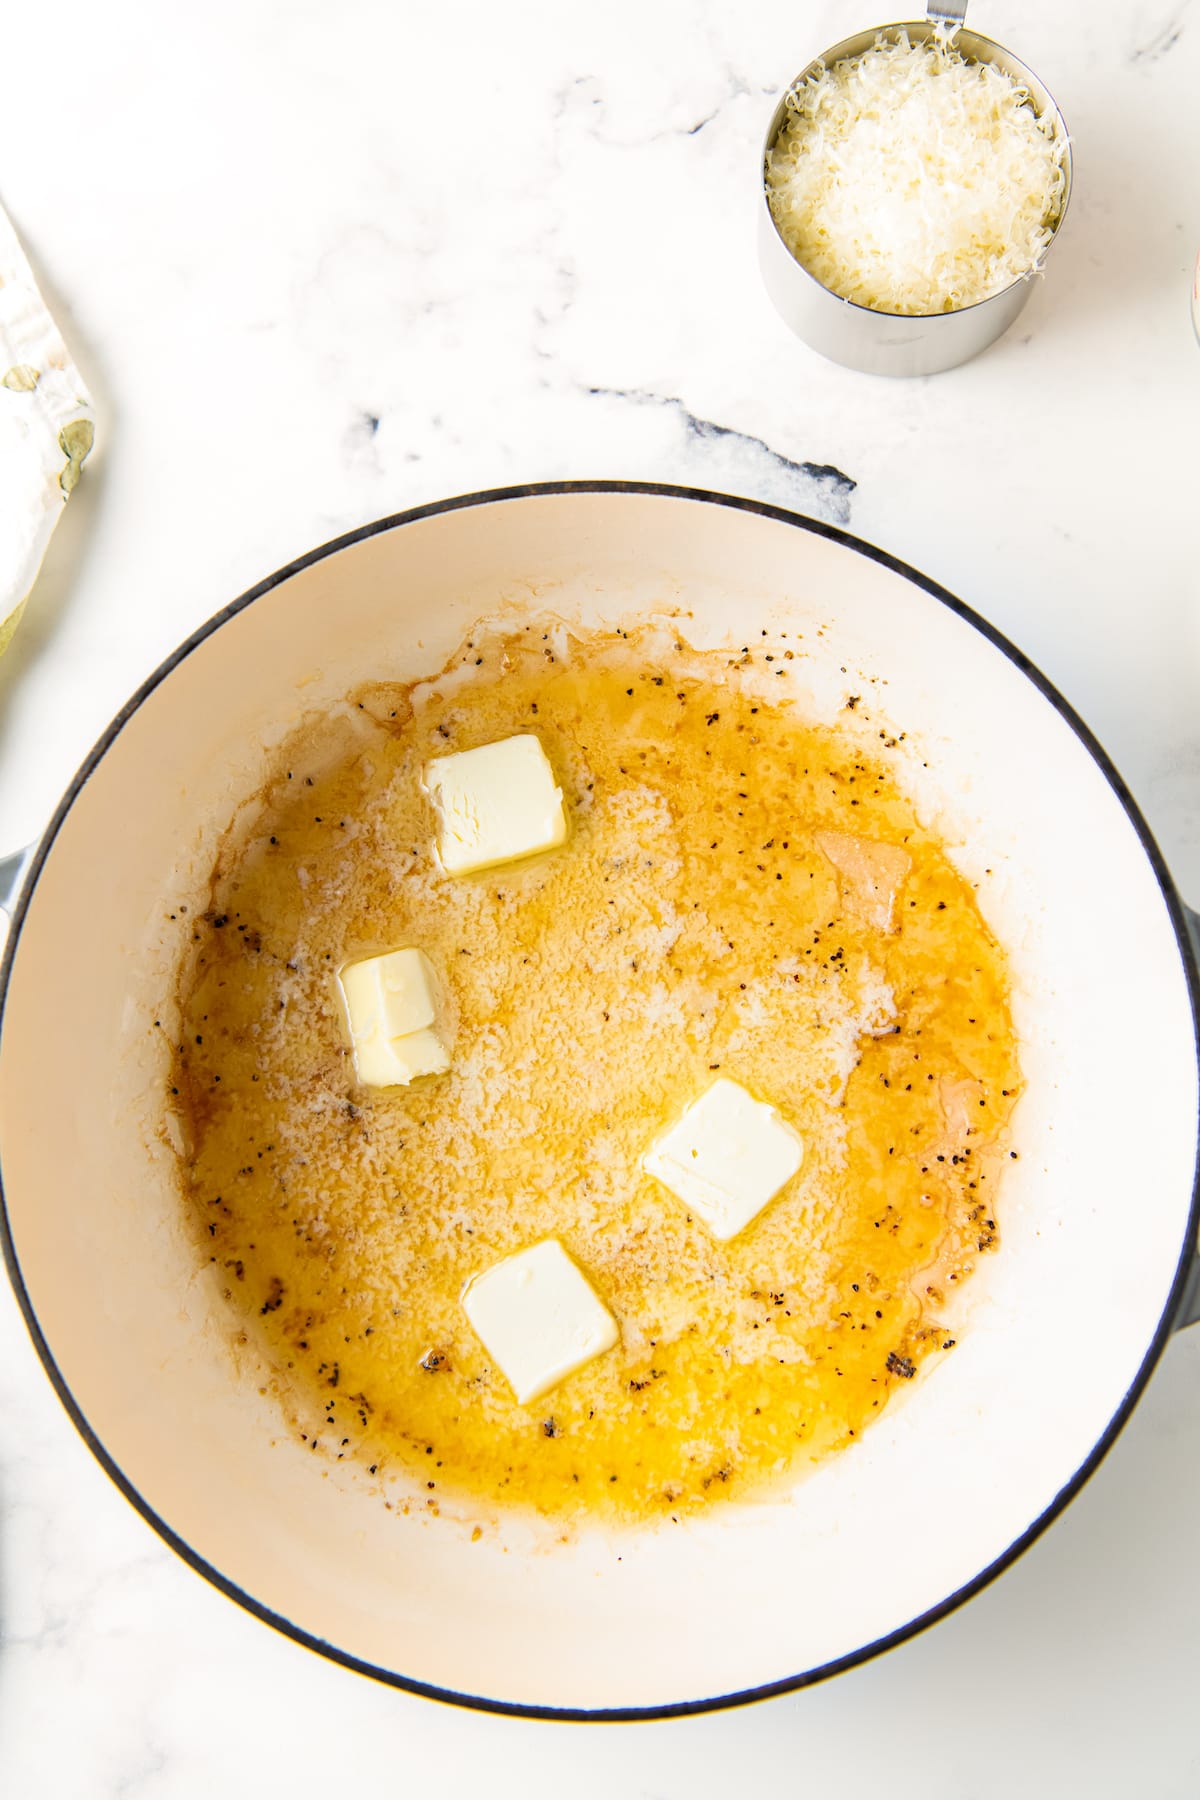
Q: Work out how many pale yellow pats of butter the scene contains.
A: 4